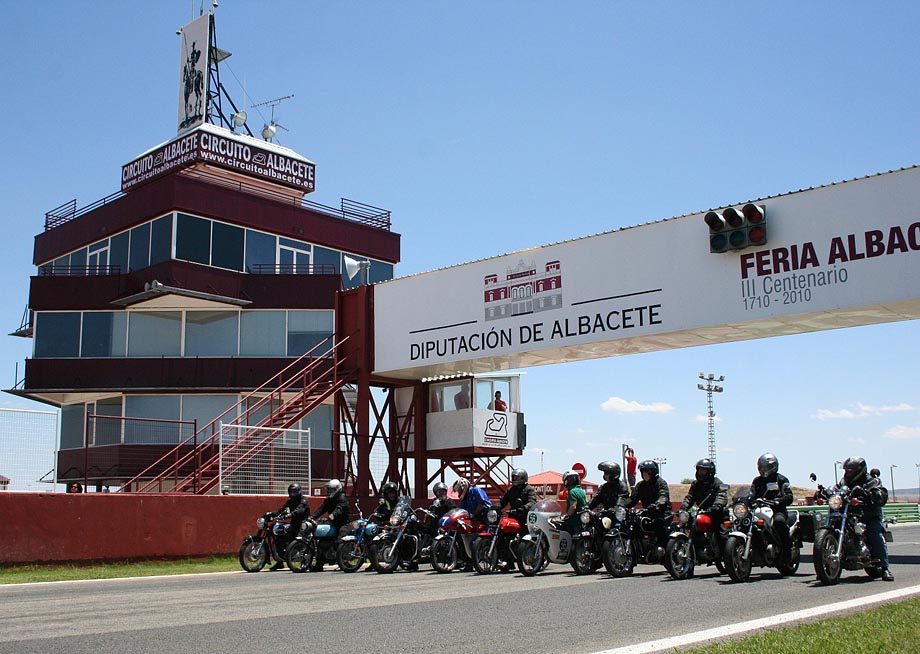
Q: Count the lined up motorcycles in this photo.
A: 12